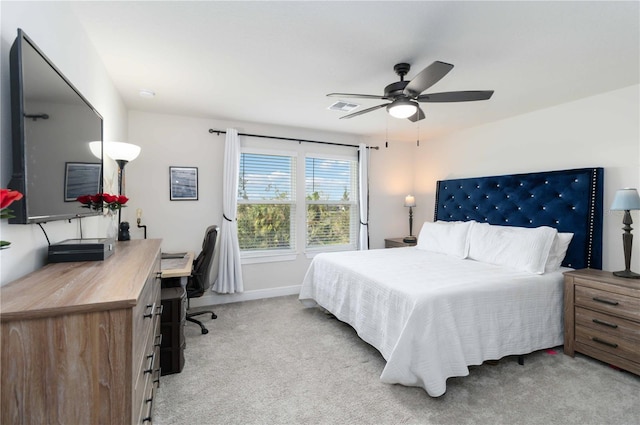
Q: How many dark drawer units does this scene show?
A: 1